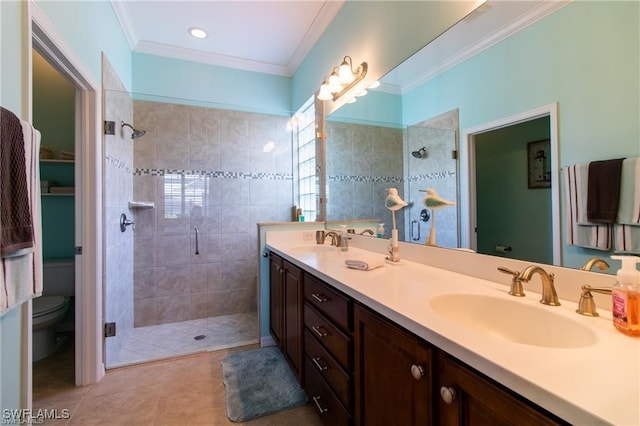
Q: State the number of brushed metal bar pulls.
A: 4